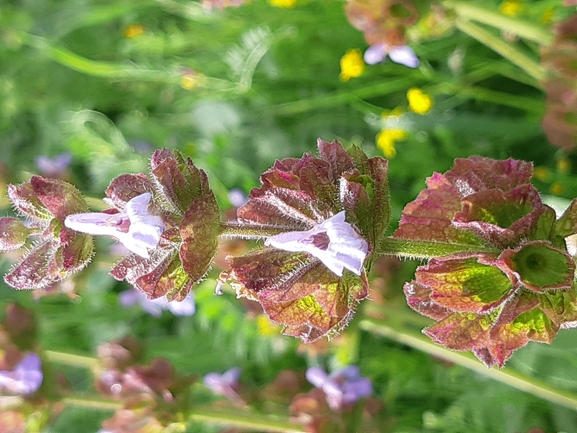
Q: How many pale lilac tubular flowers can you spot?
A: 2